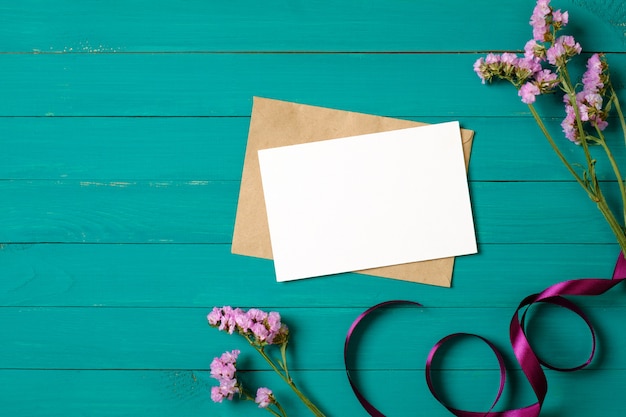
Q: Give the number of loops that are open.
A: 1